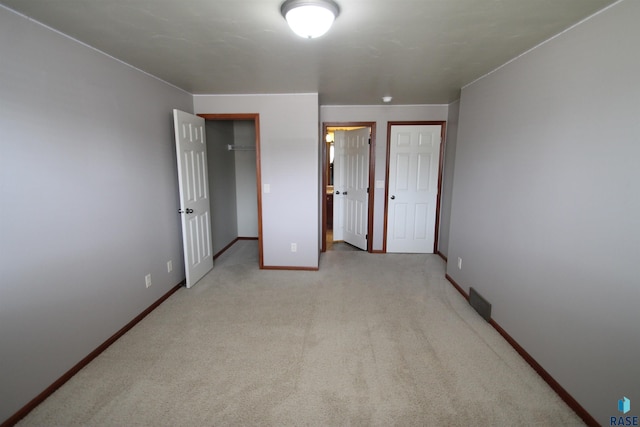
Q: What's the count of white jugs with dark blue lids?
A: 0